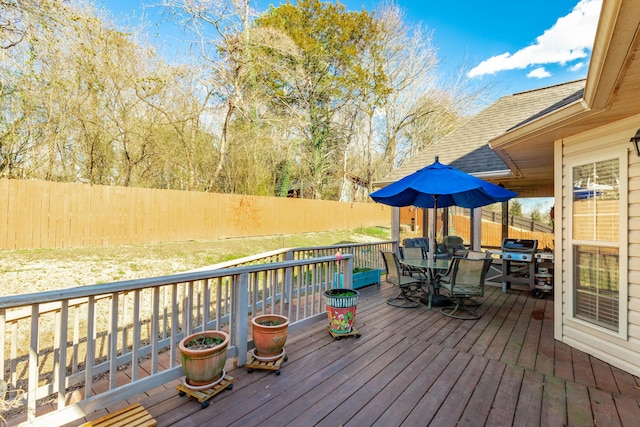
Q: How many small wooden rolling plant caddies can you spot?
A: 3